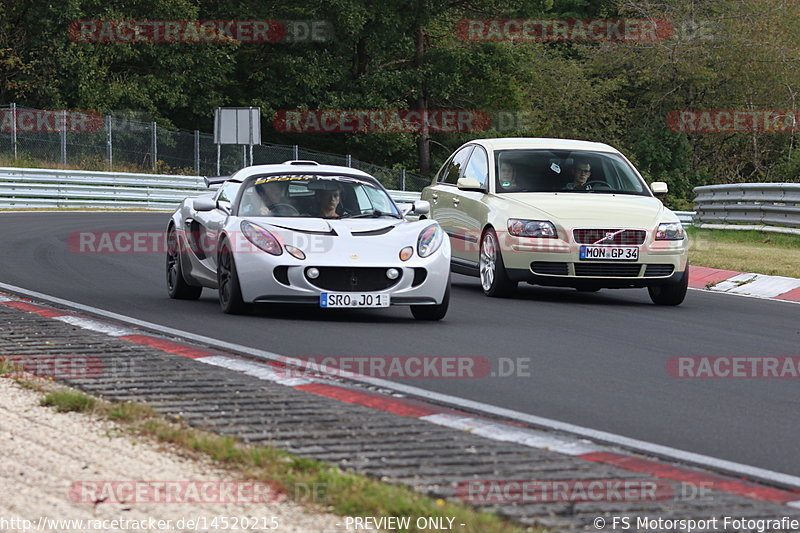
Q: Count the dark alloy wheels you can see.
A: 2